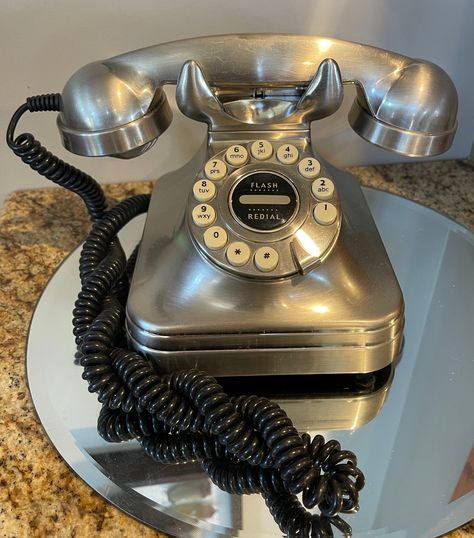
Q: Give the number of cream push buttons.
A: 12